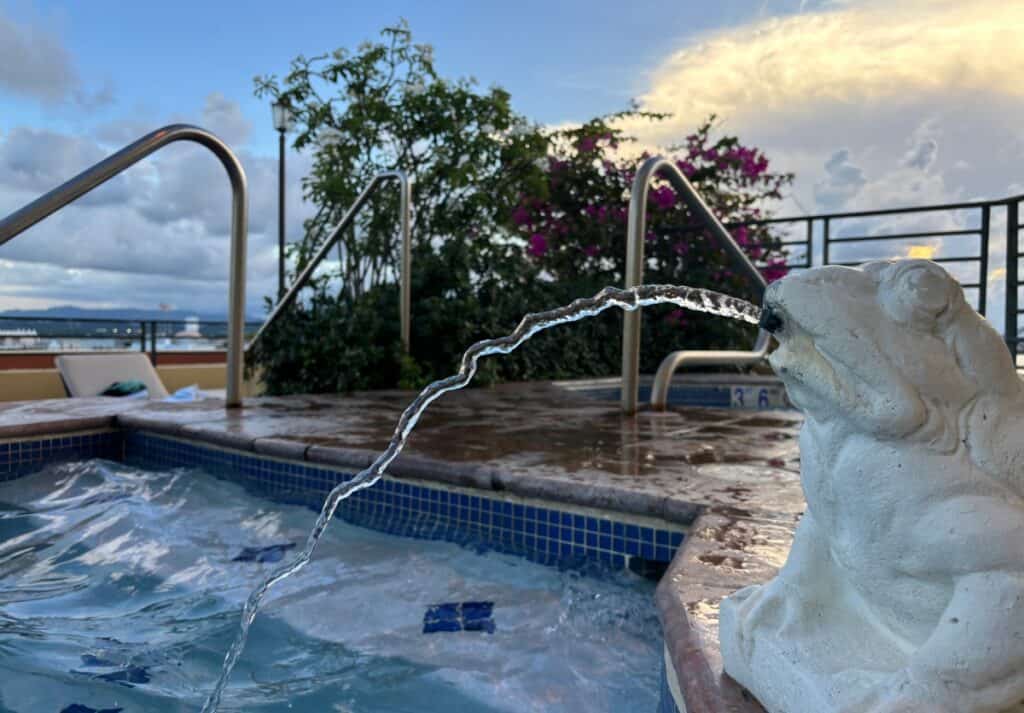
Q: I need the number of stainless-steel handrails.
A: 3